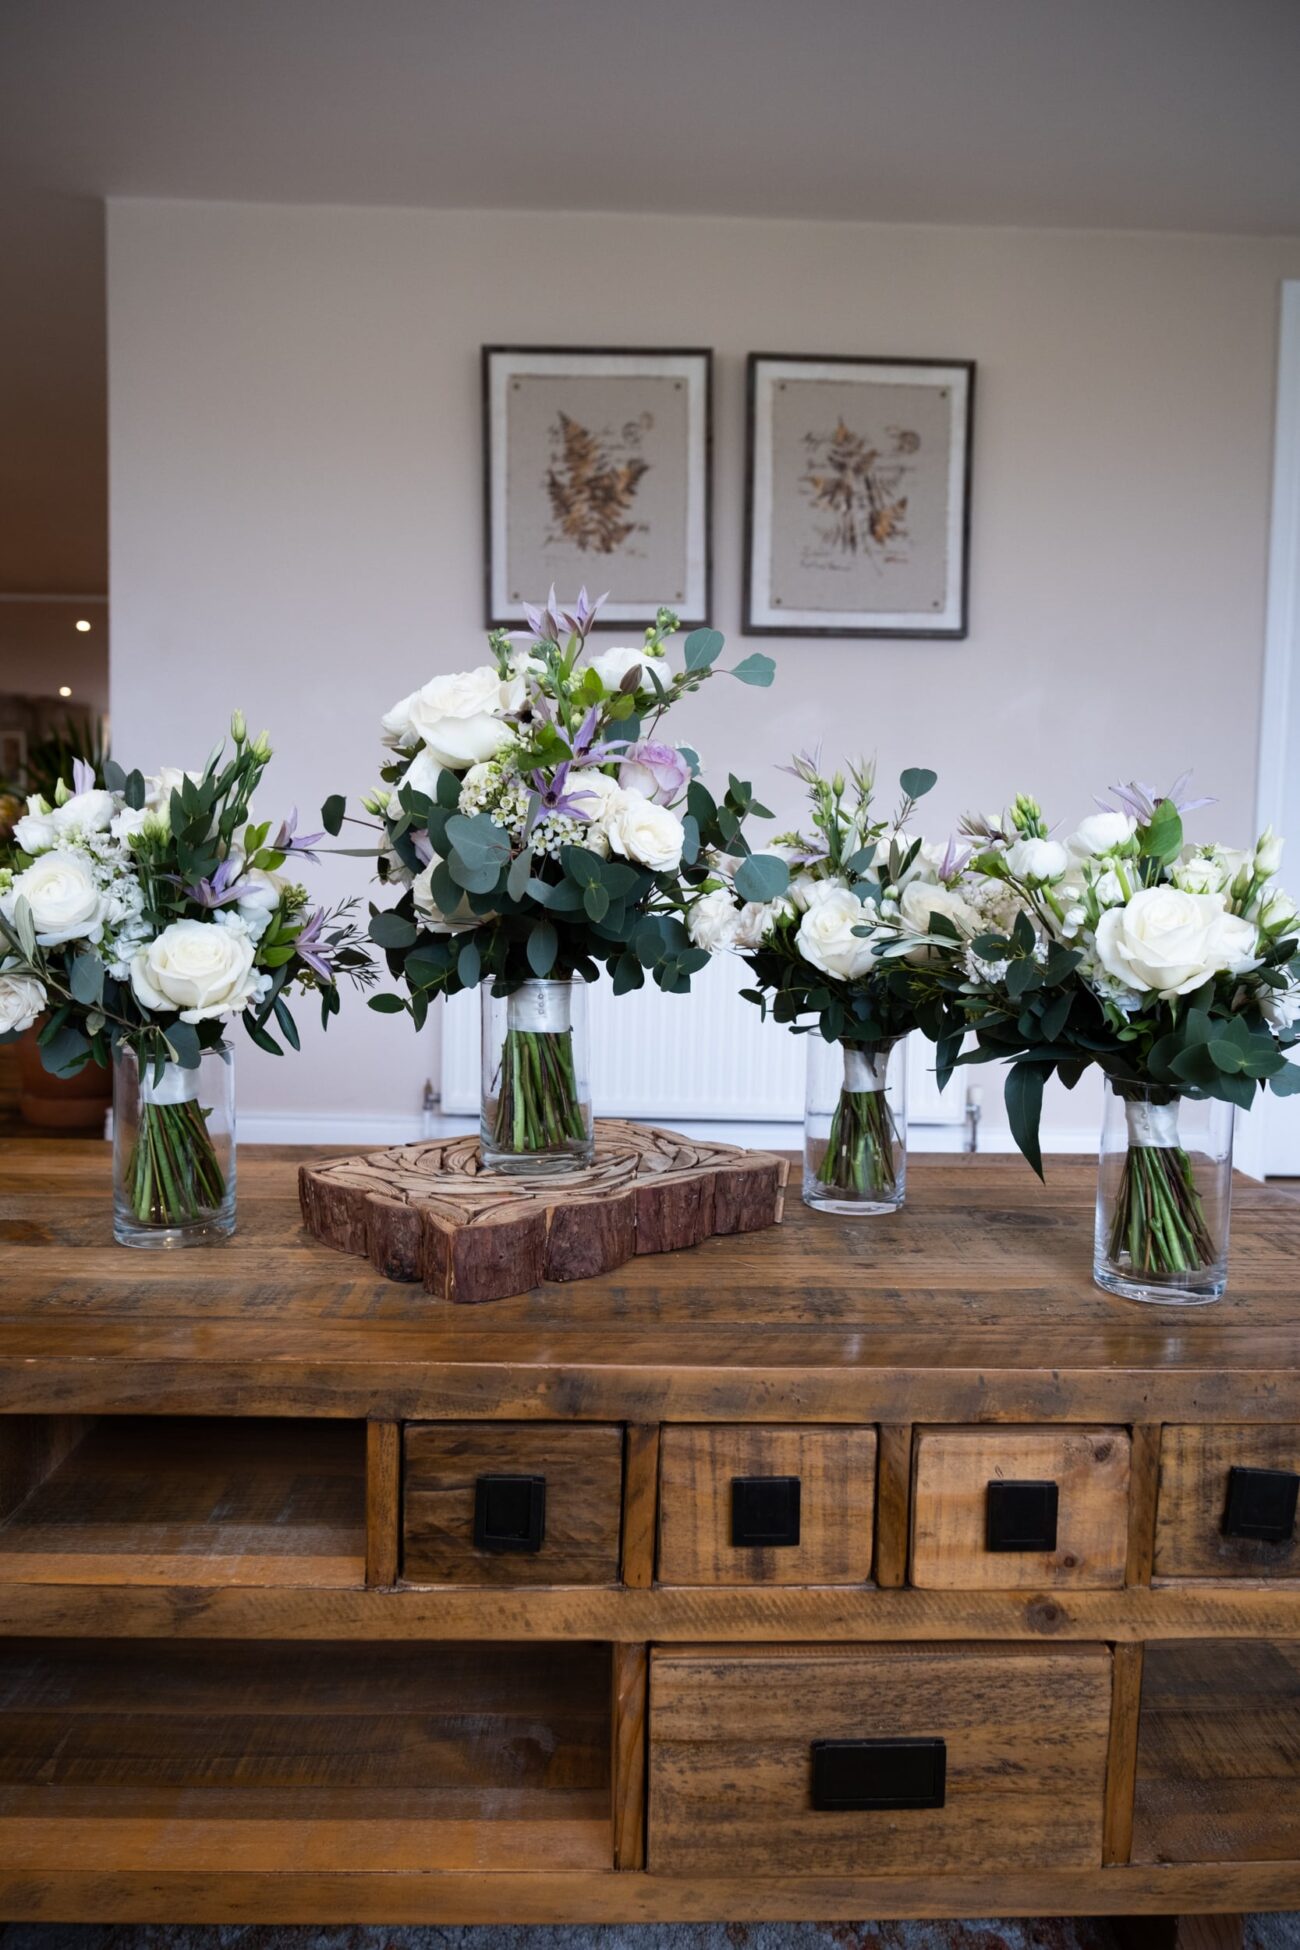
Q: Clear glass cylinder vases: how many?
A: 4